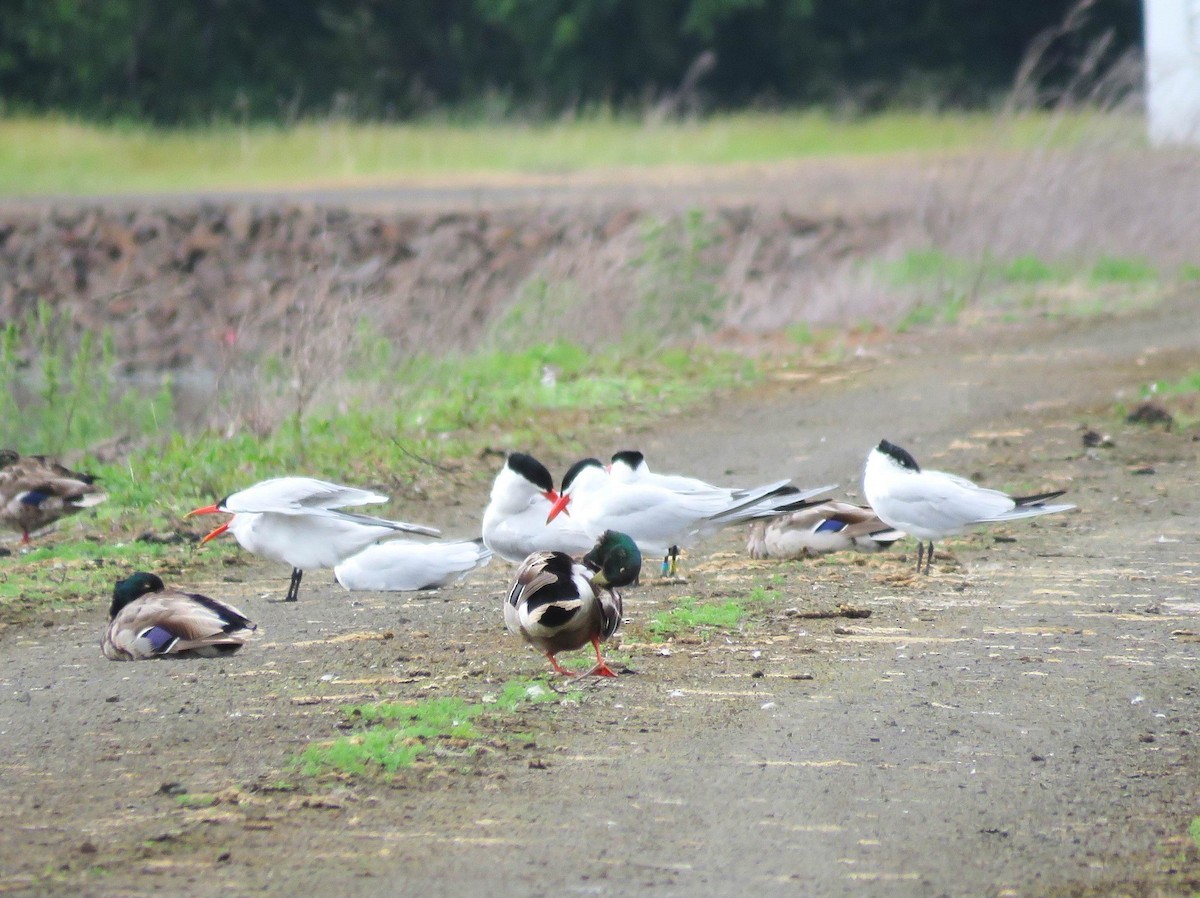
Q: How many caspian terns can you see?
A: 6